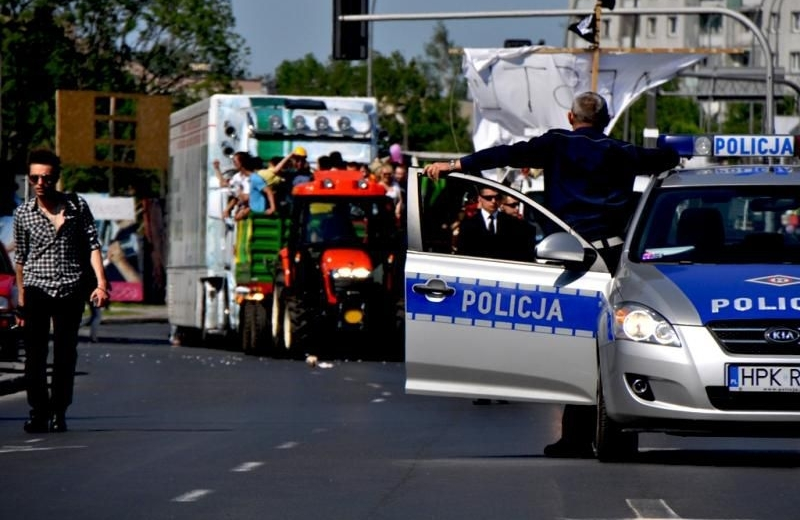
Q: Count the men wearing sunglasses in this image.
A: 3